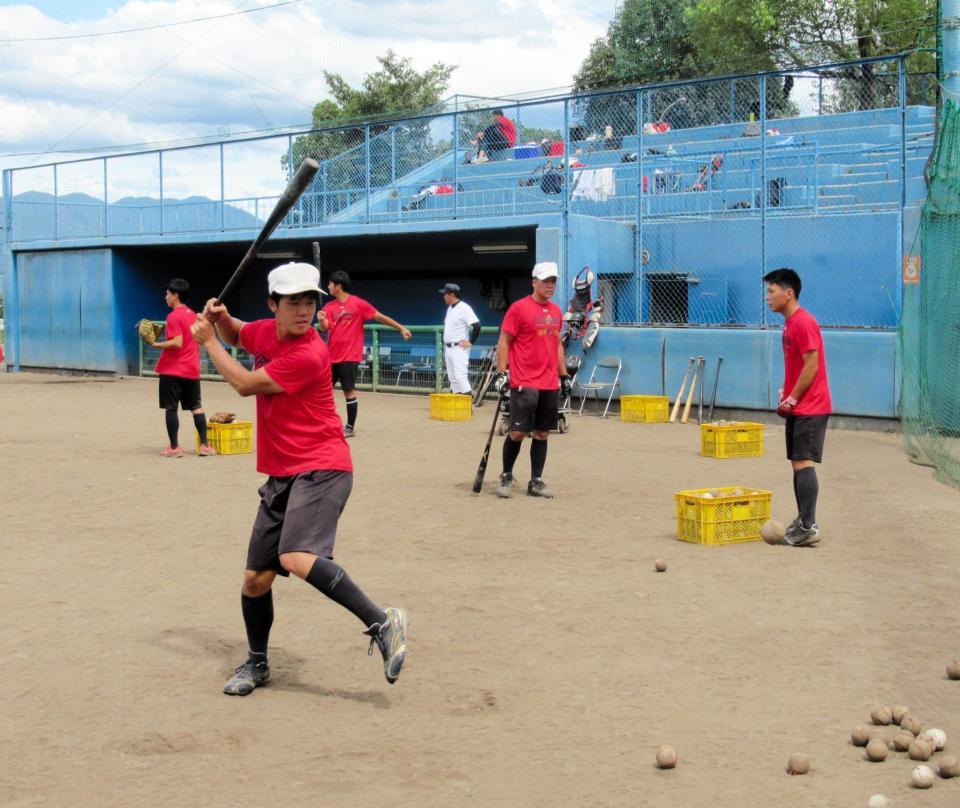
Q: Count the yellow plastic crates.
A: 5